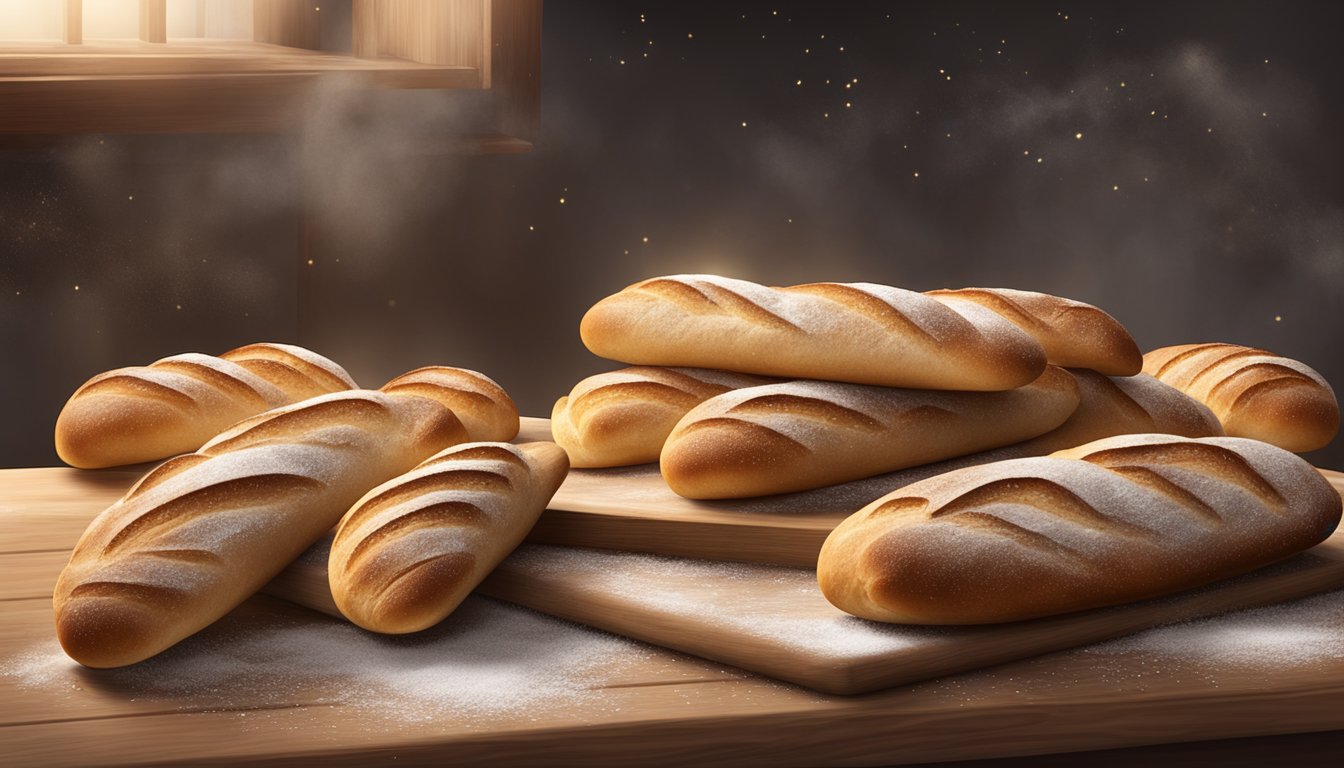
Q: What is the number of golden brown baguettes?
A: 11